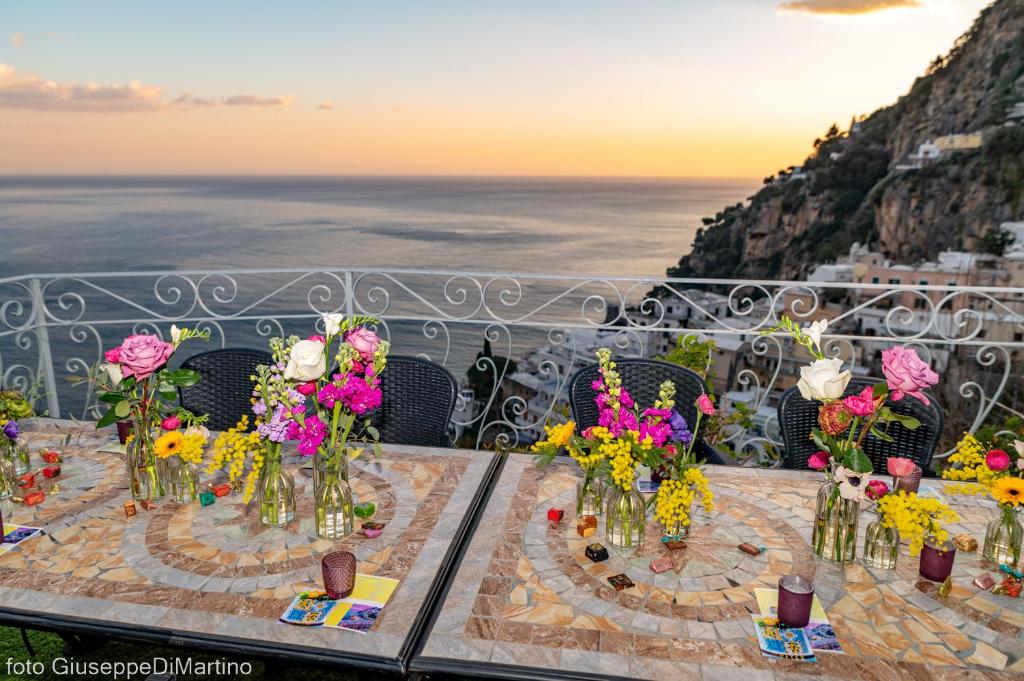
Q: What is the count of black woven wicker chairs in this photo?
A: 4